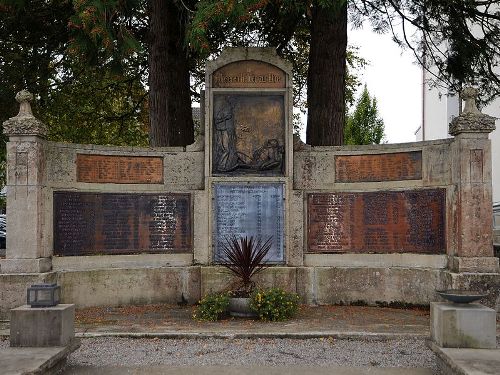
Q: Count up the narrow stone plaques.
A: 2